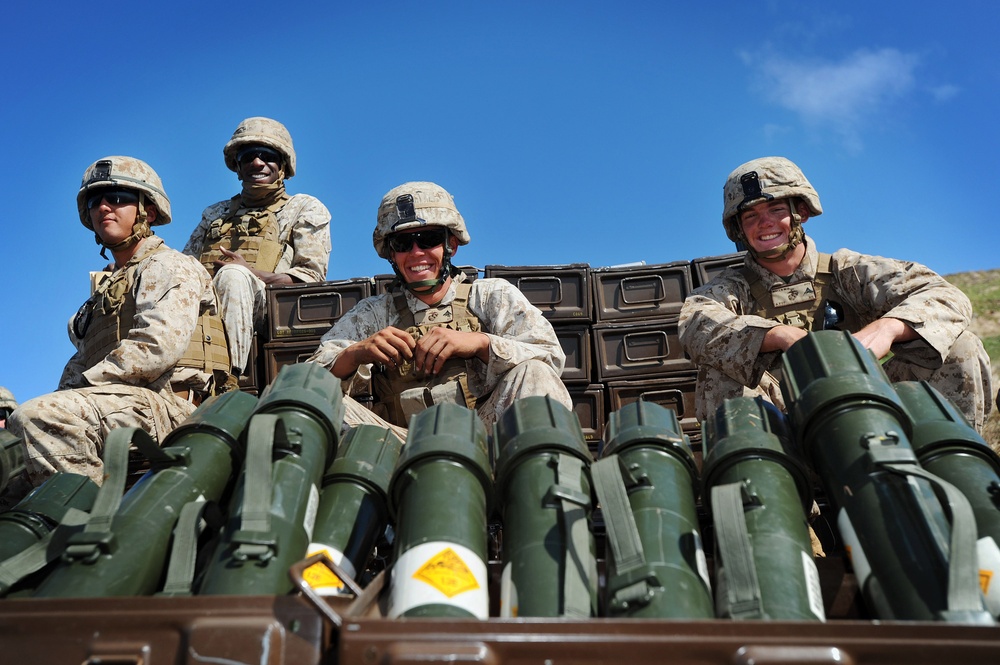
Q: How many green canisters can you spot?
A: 11